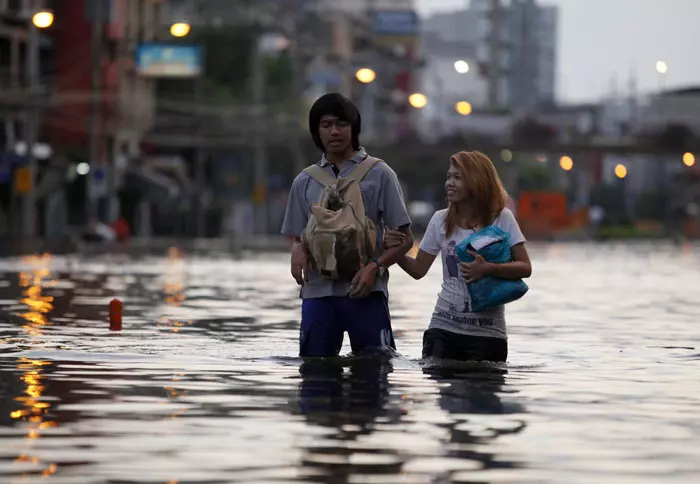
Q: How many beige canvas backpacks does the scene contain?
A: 1